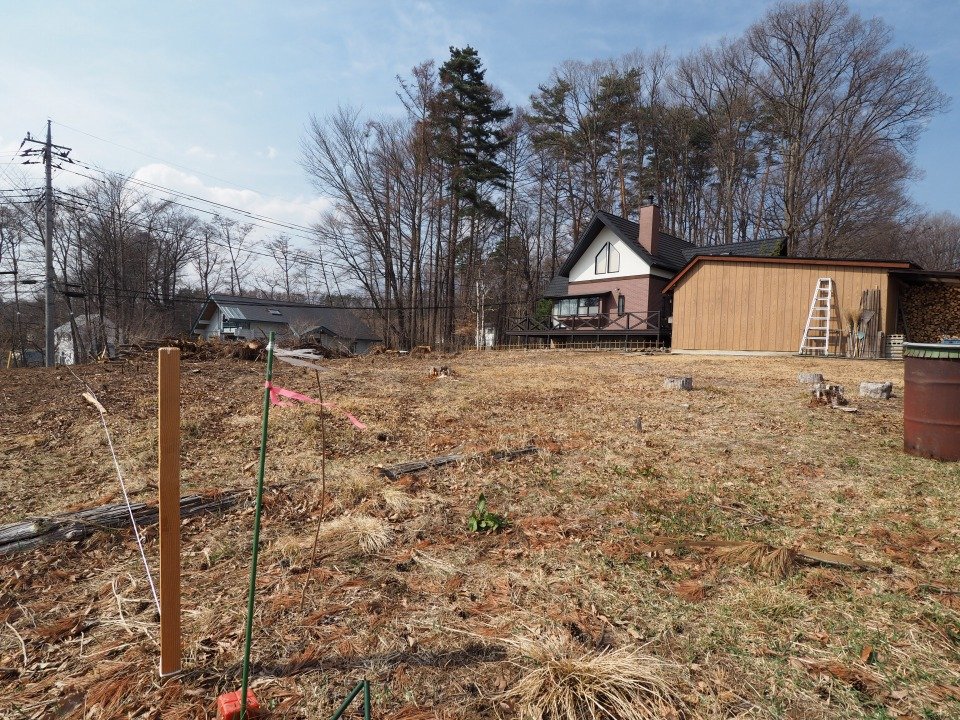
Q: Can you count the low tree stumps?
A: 5